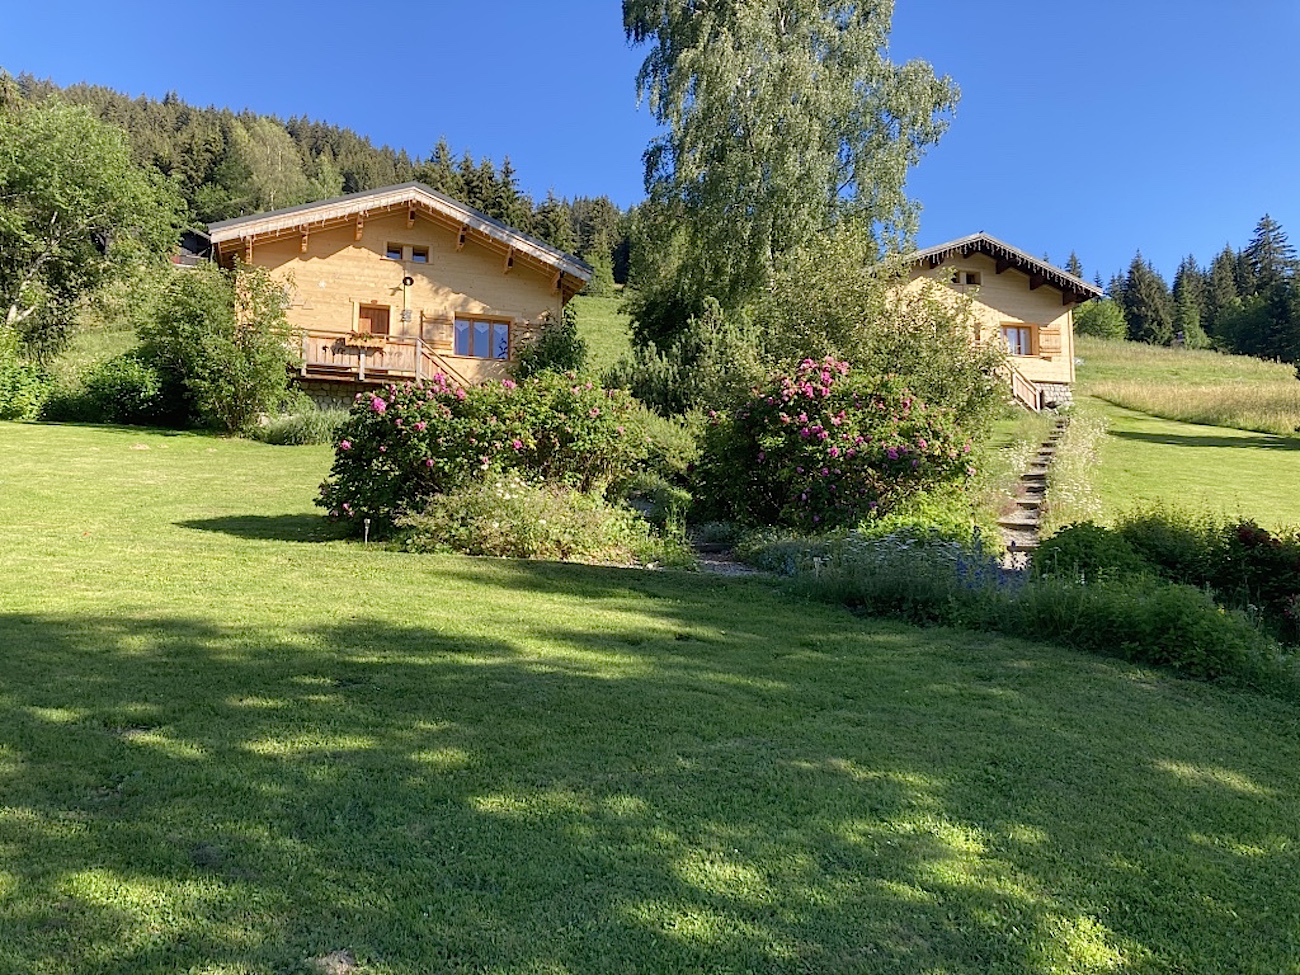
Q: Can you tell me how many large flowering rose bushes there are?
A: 2